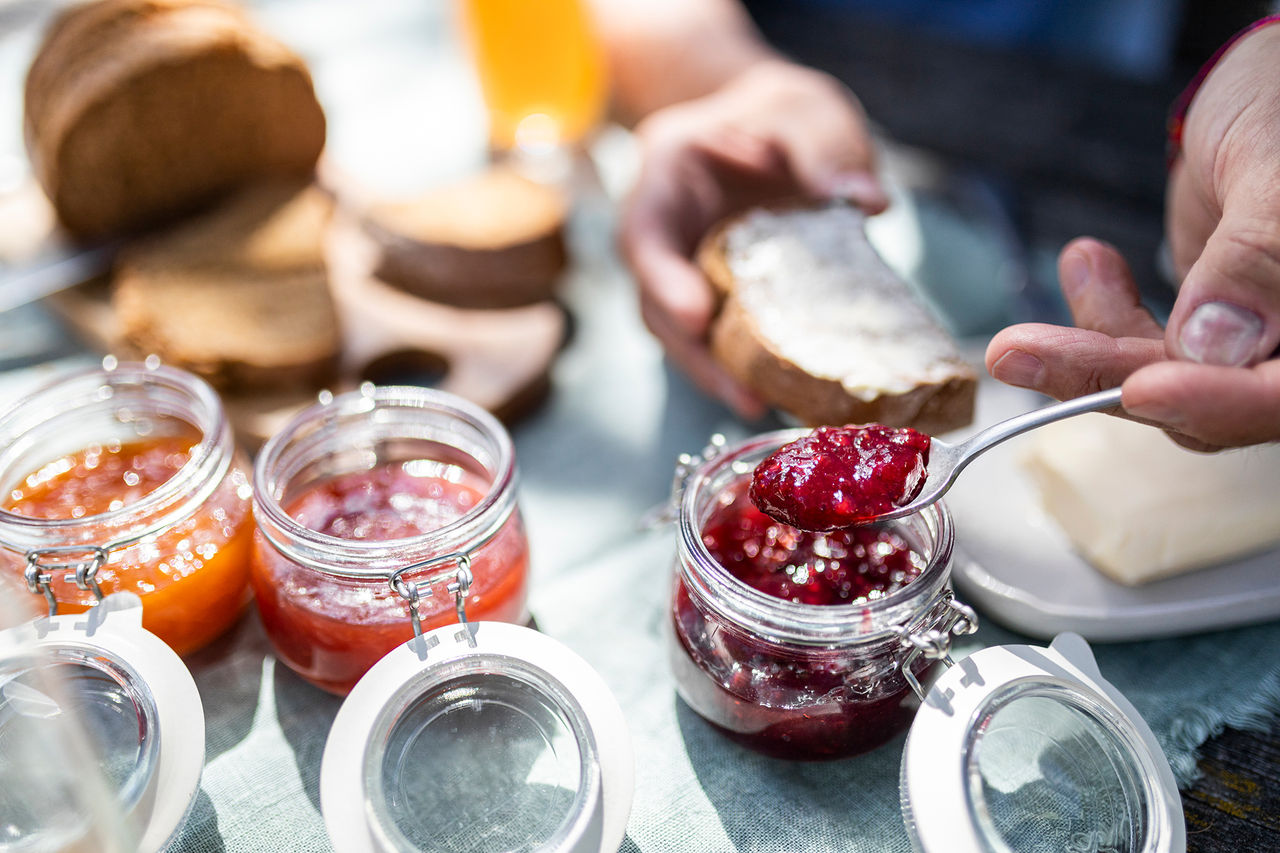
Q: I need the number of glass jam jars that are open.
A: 3